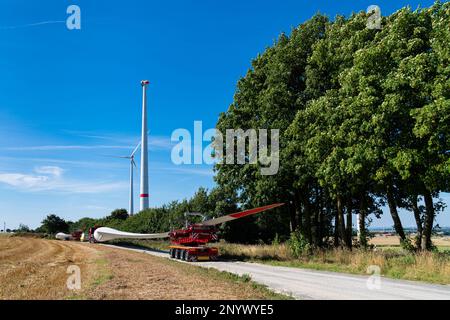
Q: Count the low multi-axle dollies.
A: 1